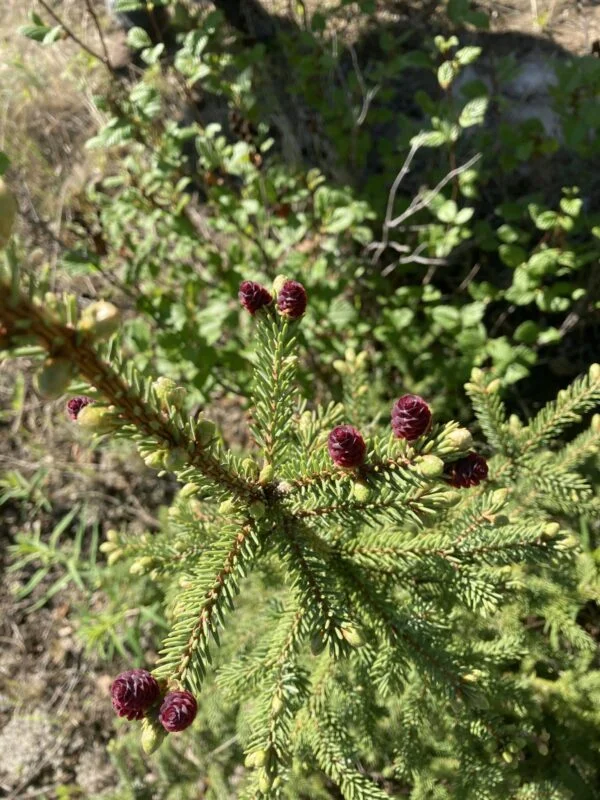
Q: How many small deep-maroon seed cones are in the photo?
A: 8